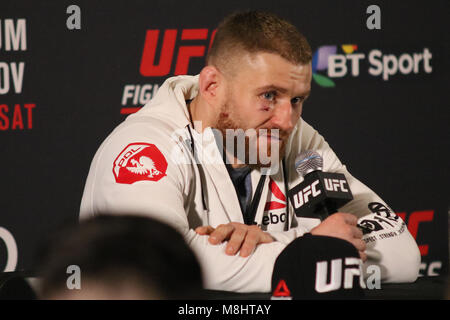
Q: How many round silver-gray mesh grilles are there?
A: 1